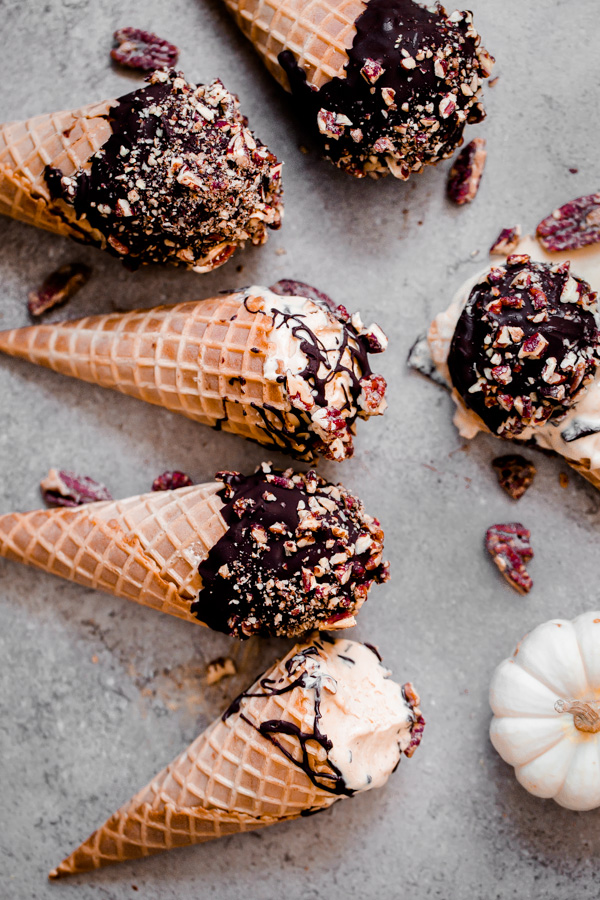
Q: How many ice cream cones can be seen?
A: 6